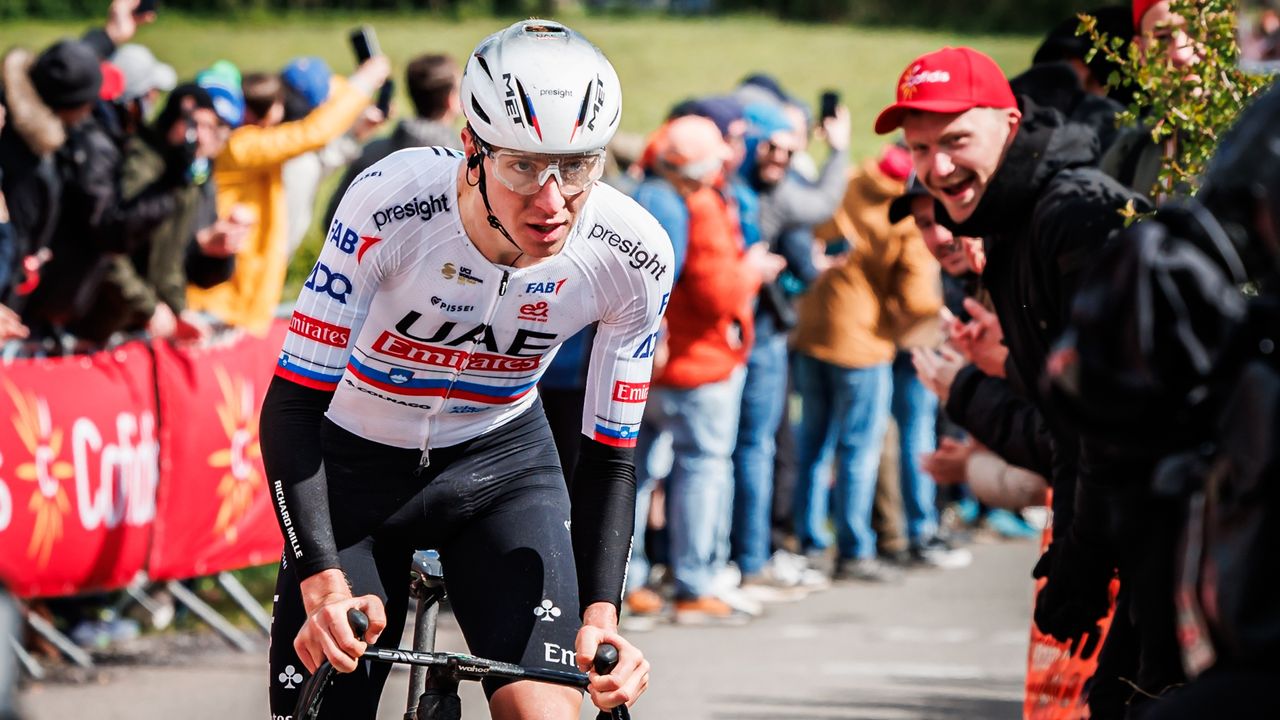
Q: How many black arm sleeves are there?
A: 2